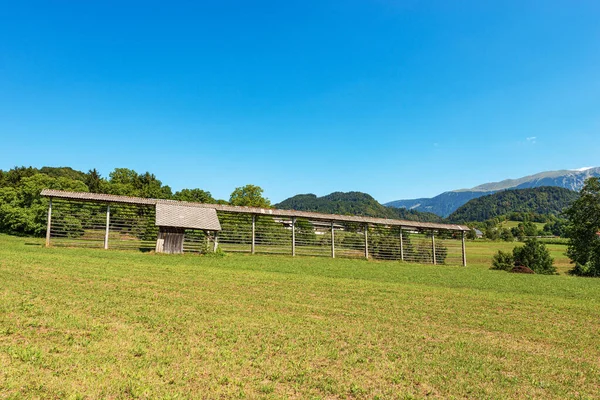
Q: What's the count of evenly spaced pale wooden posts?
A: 9